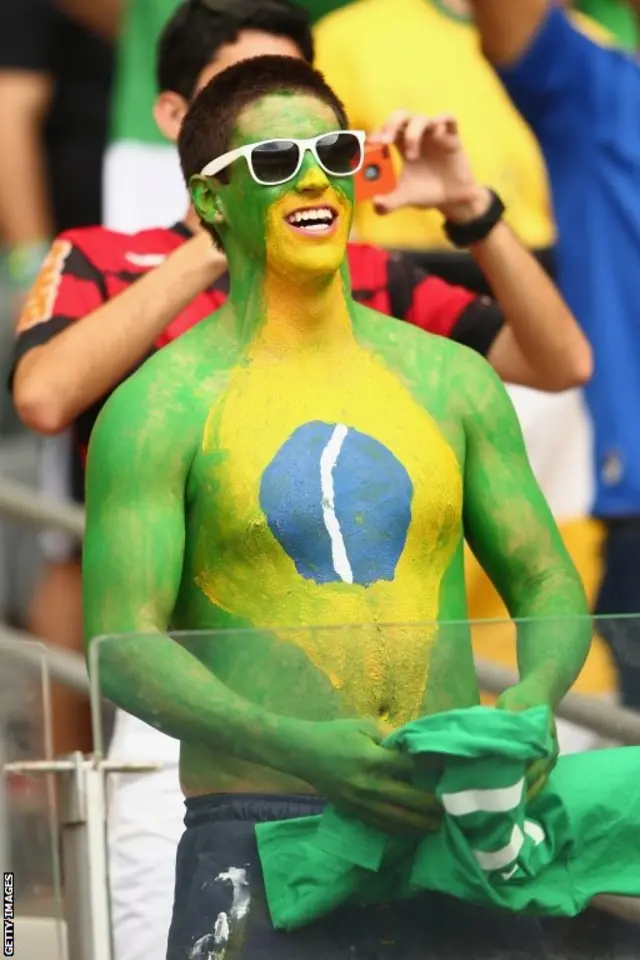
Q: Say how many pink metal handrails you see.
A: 0